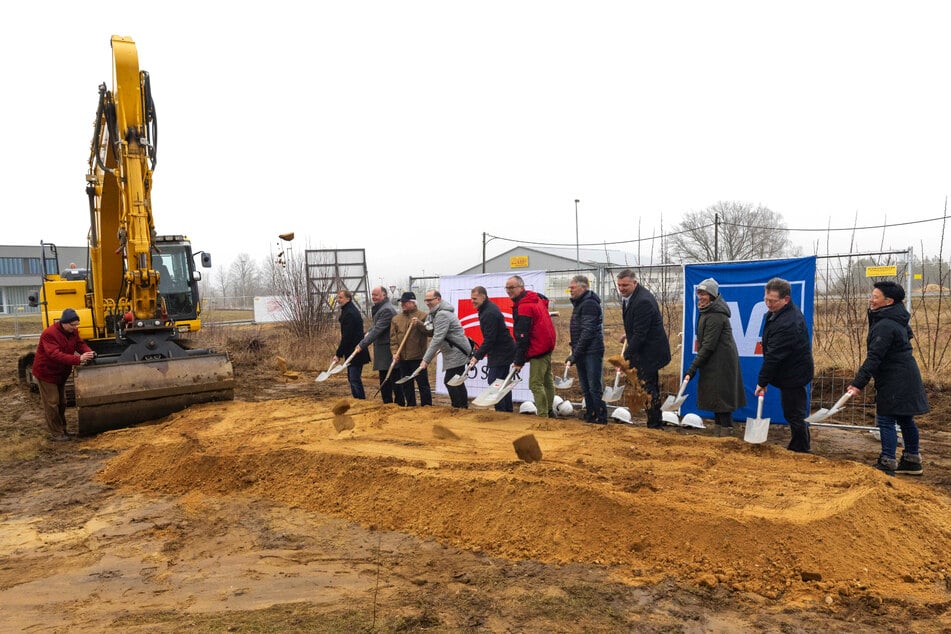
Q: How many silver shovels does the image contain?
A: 10